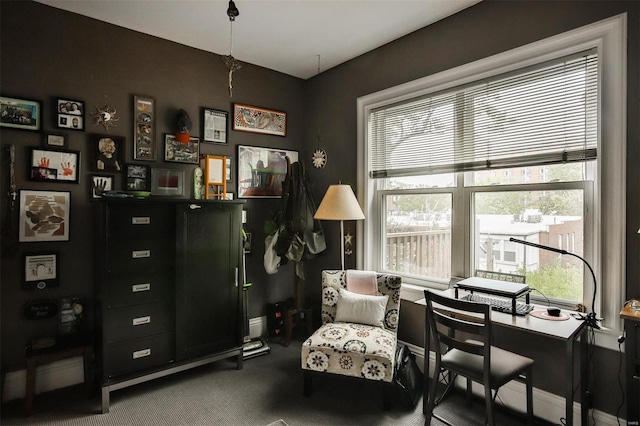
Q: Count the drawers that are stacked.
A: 5